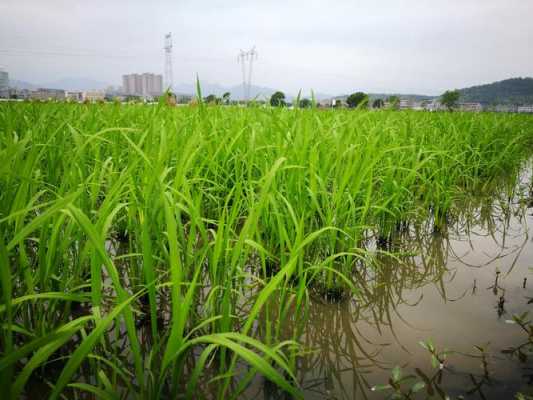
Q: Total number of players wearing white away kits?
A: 0